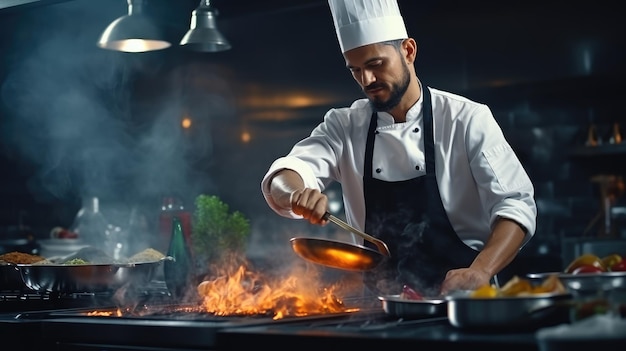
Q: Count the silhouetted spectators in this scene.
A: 0